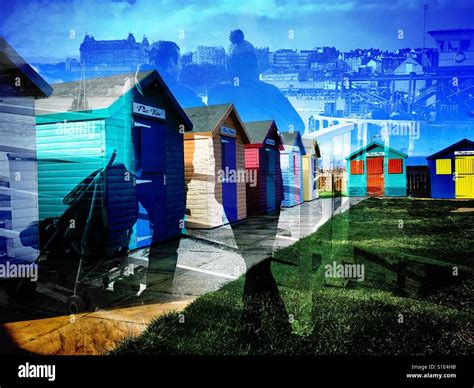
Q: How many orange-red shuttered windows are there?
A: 2